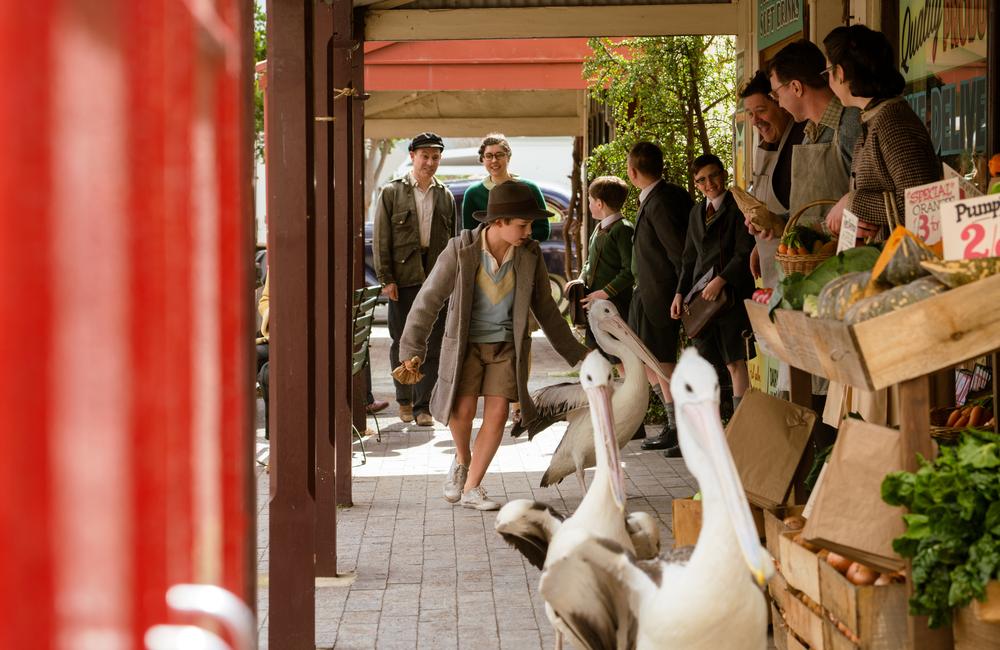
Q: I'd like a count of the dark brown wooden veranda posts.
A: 4